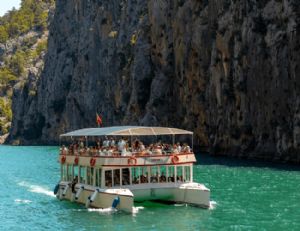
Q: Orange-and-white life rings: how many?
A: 5